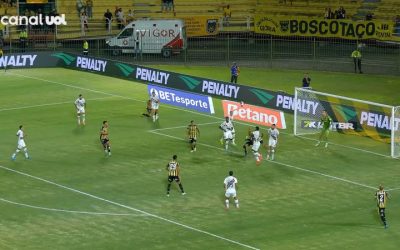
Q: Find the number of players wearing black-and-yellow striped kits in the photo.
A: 6